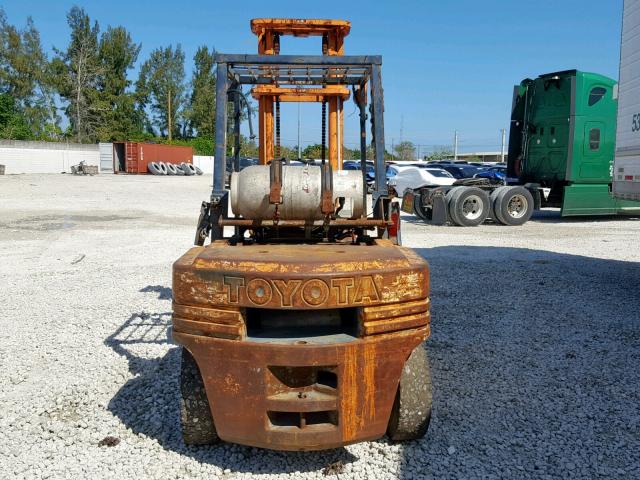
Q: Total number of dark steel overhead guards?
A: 1